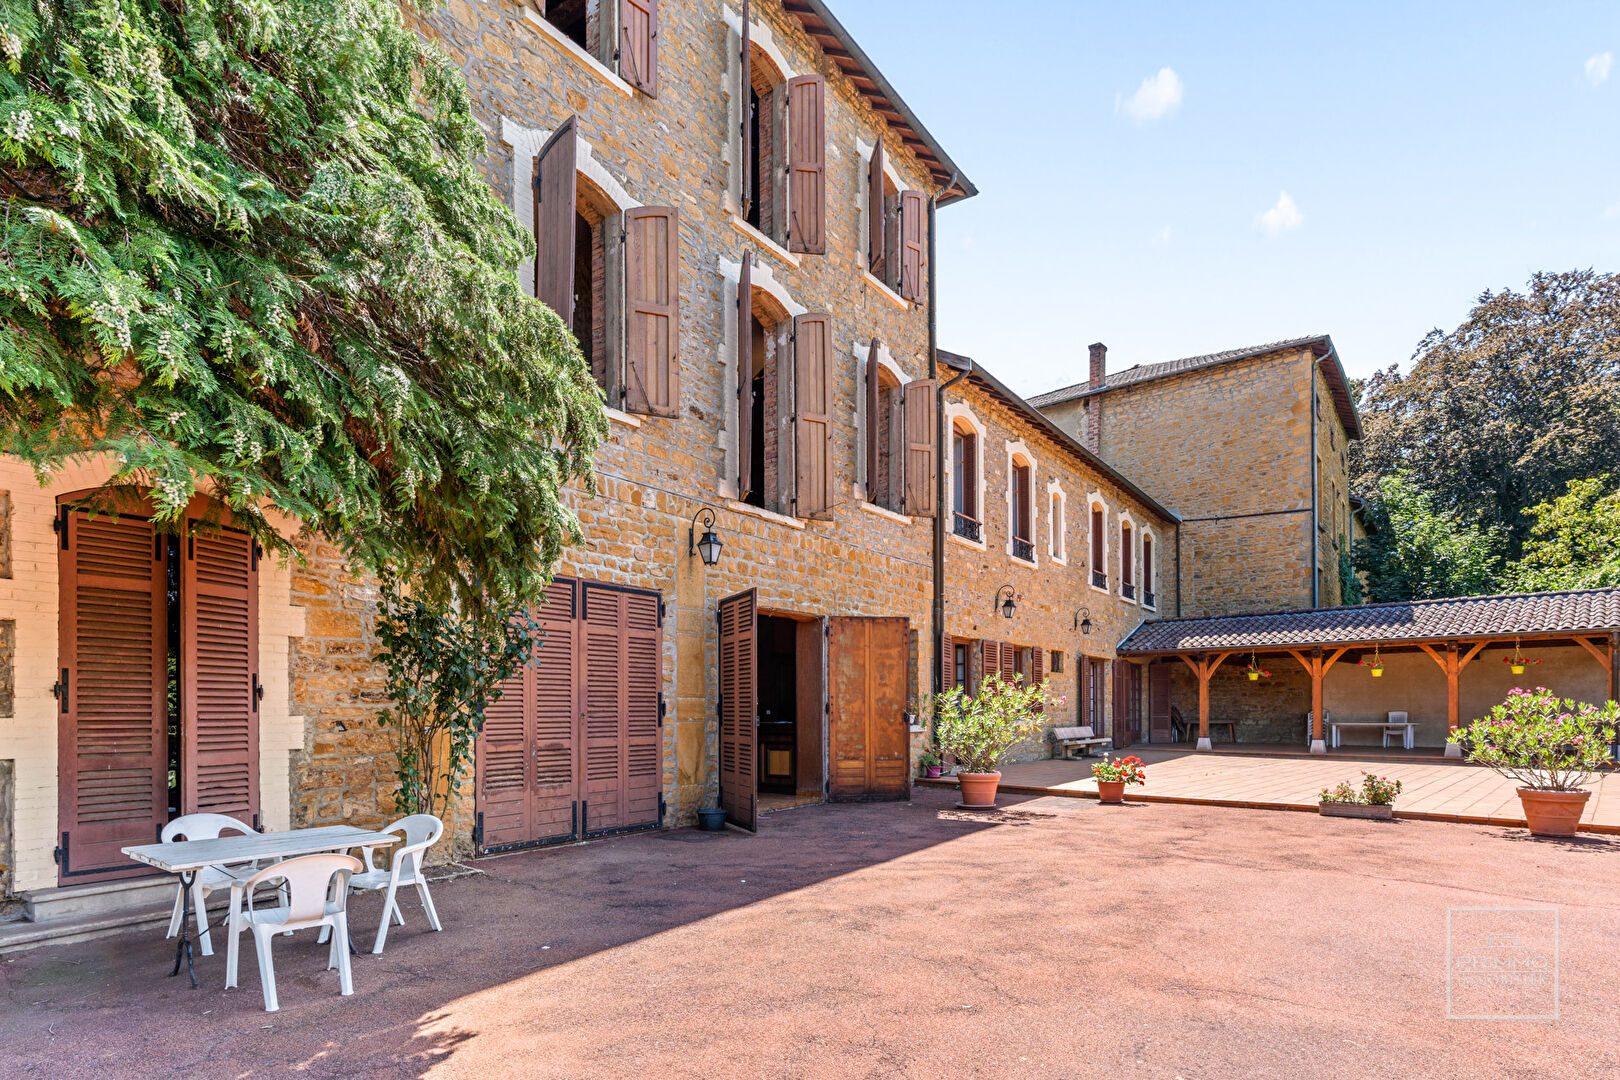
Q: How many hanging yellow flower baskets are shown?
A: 3